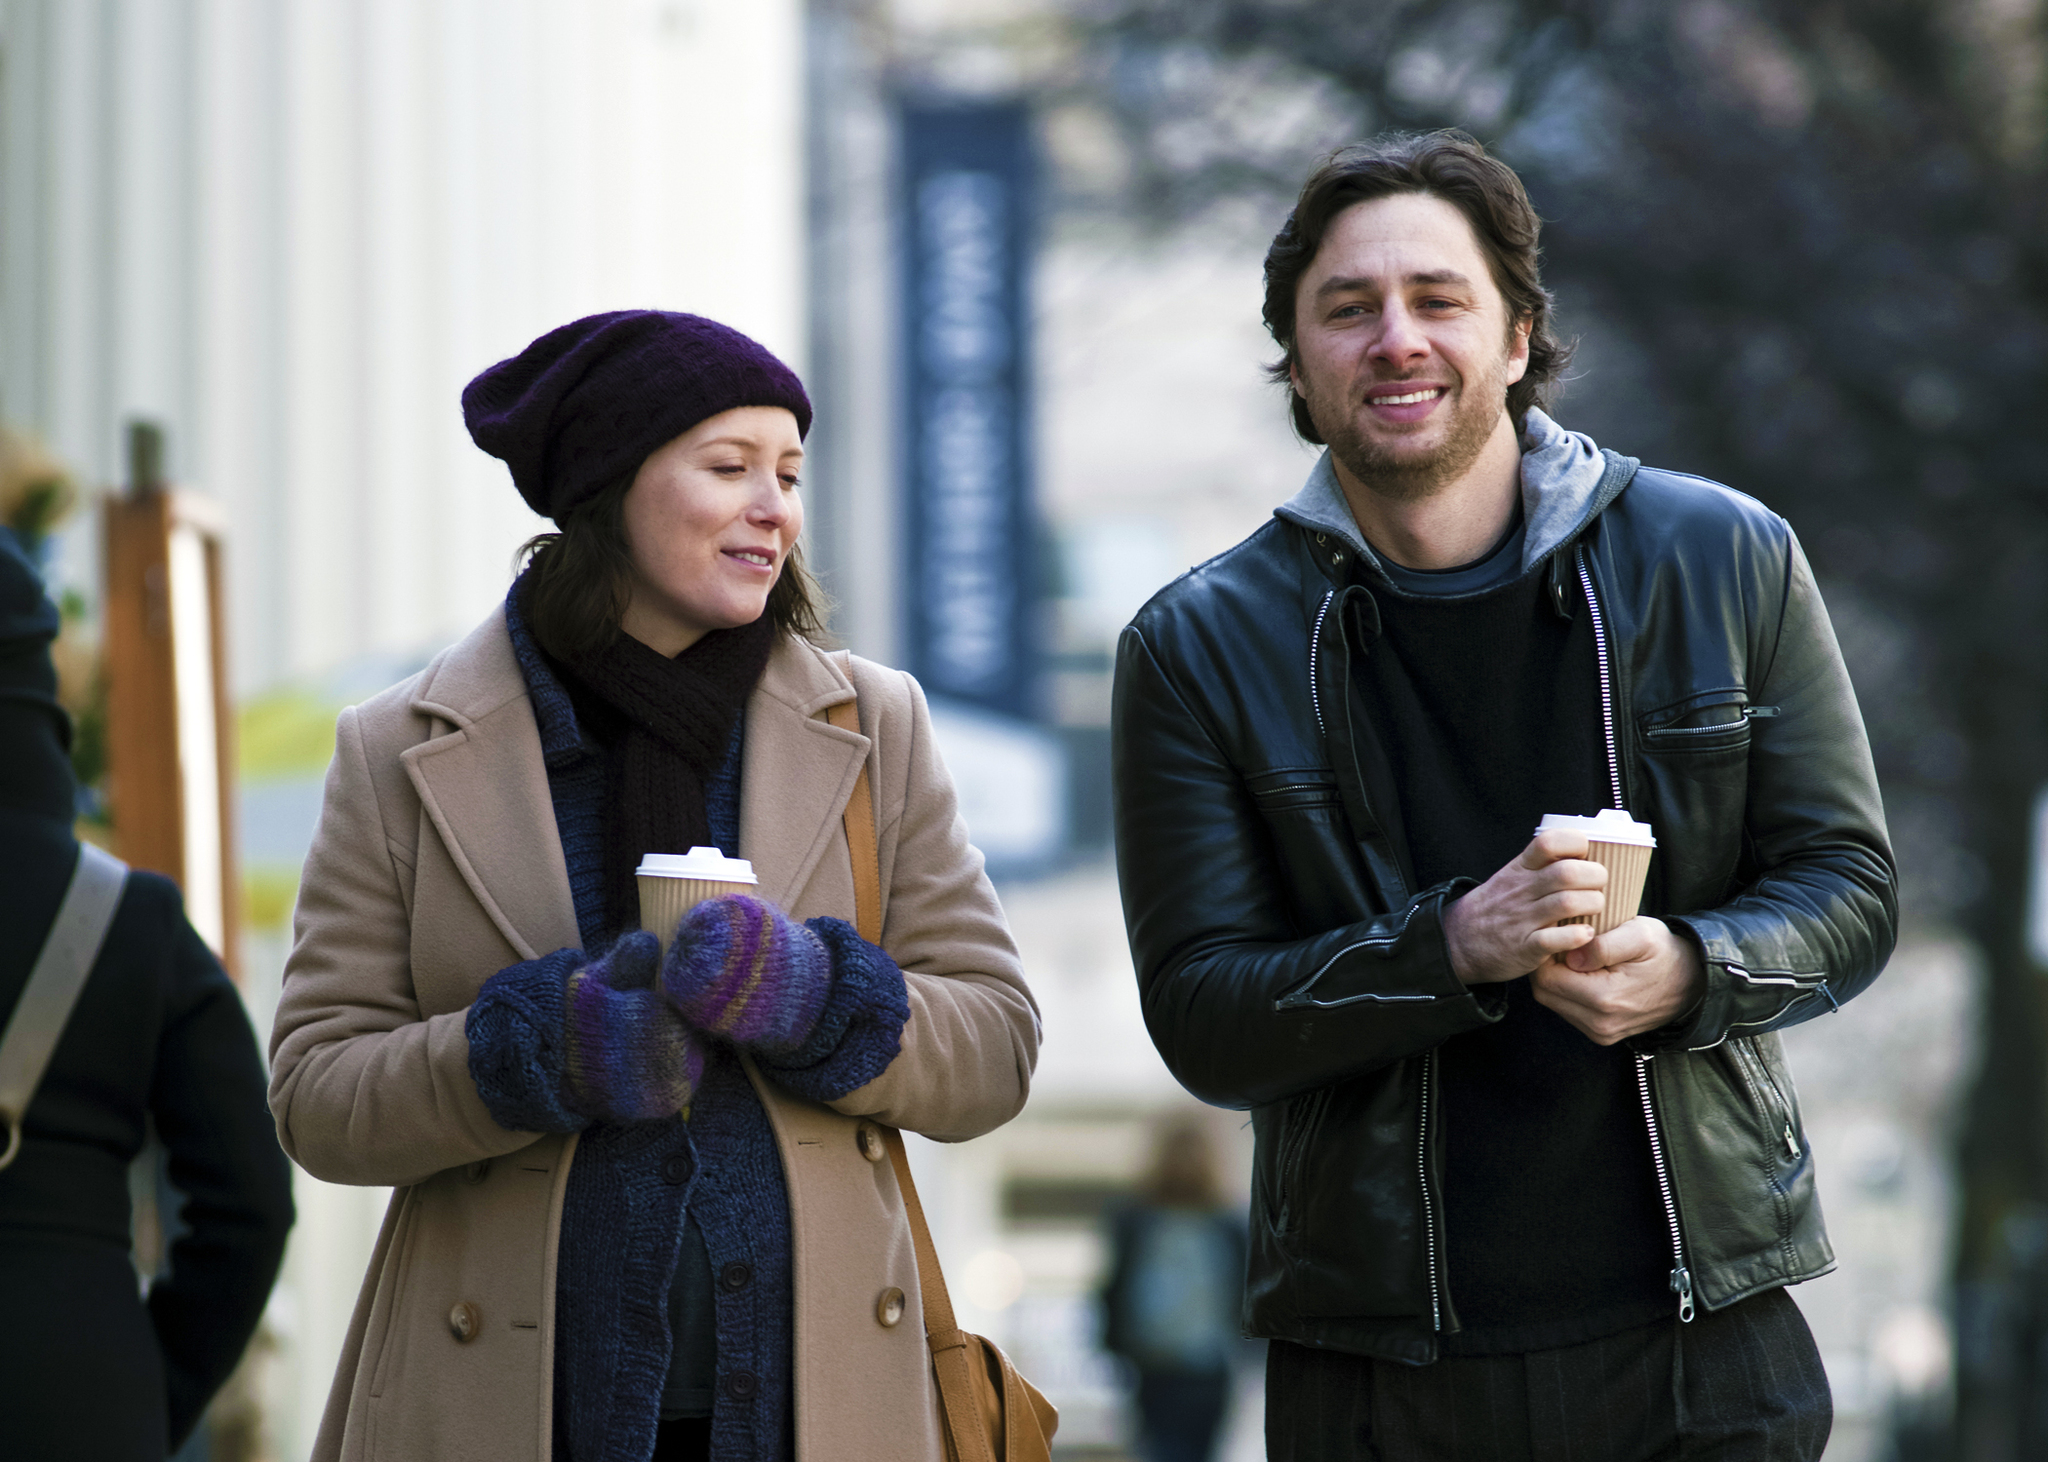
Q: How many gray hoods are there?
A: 1